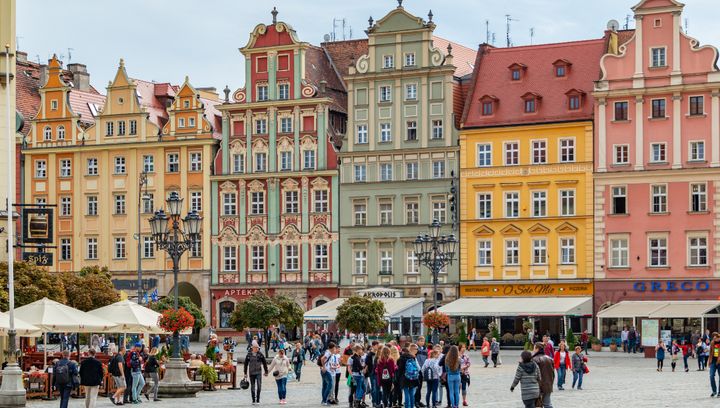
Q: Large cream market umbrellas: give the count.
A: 3